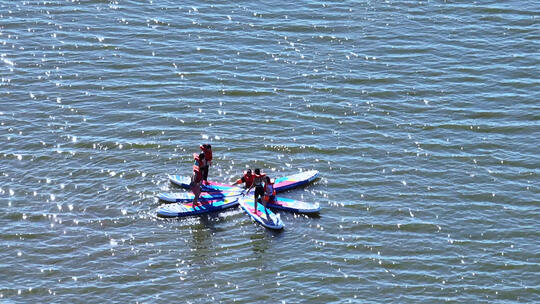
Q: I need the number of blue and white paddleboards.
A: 6